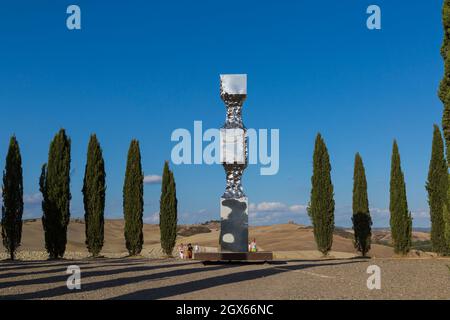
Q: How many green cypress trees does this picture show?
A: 10